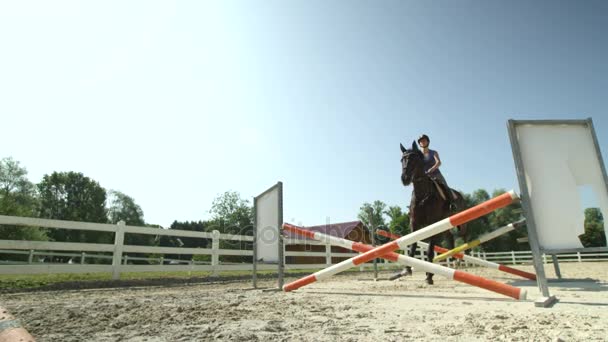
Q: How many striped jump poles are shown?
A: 4